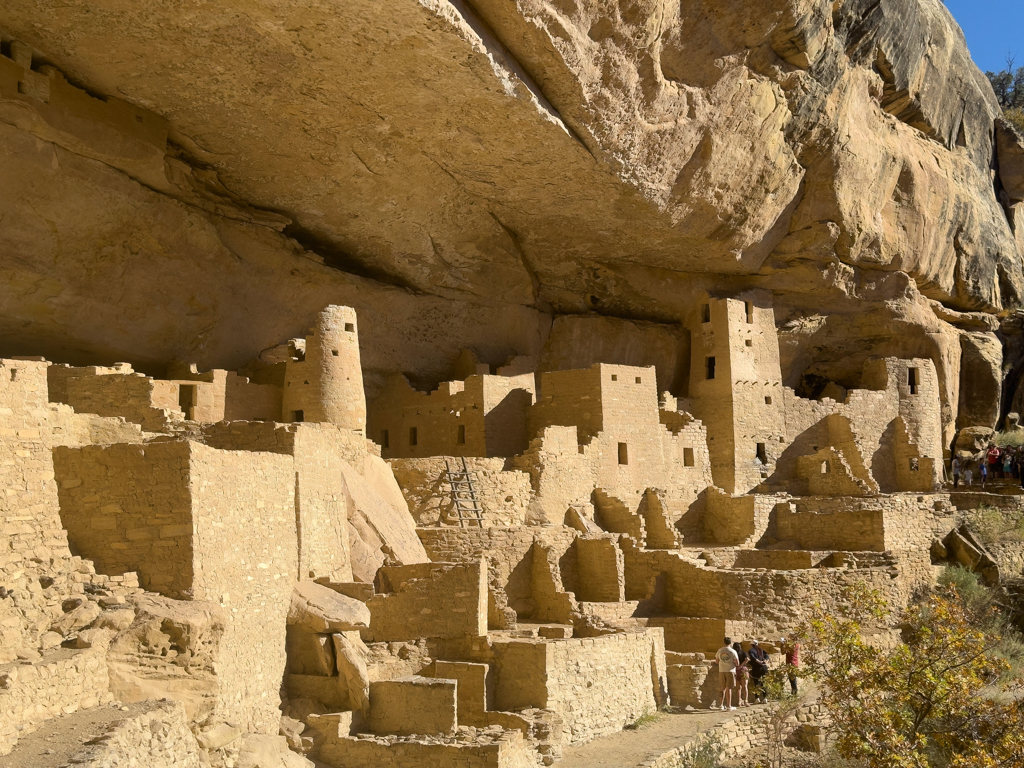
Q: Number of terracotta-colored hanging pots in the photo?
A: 0